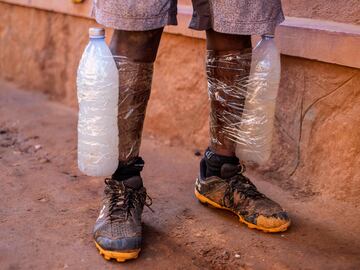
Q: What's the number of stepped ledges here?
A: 1